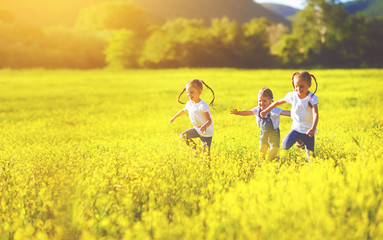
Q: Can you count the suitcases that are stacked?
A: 0